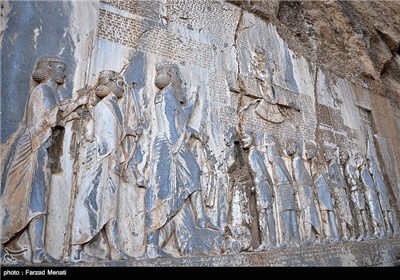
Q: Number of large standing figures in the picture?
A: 3